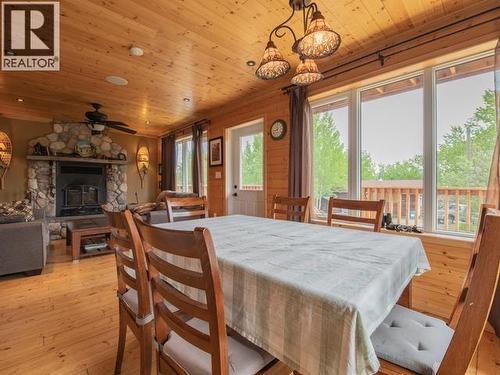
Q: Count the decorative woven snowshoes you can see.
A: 2